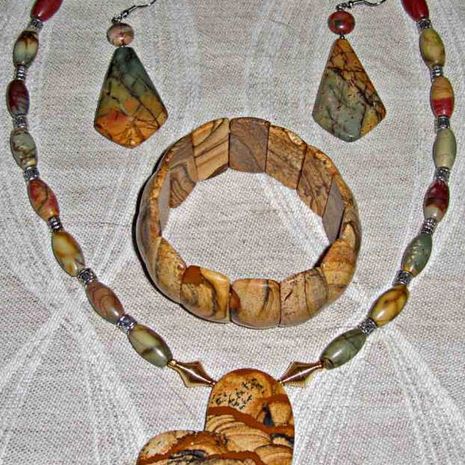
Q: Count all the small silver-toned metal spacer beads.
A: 14